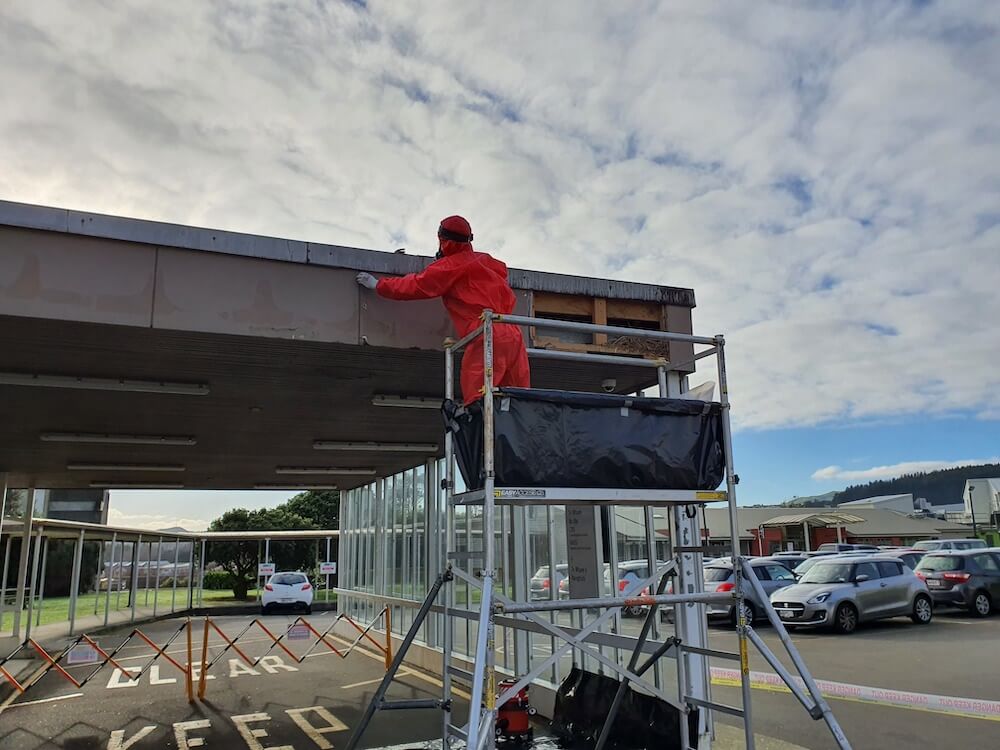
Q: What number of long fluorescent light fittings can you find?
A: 8